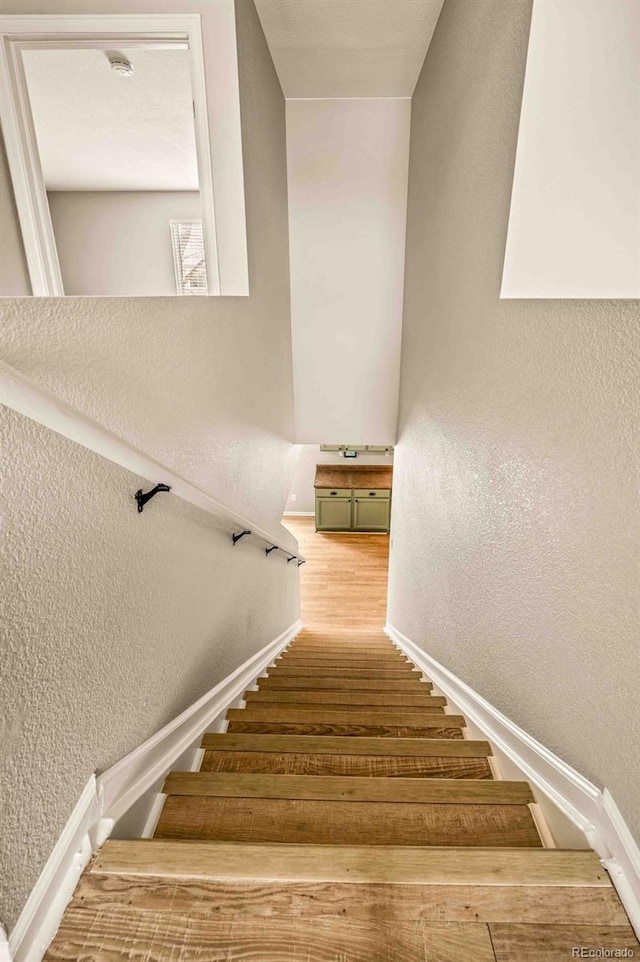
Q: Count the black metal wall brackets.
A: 5